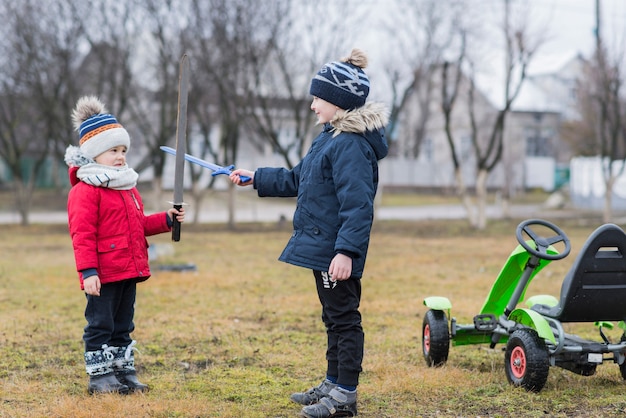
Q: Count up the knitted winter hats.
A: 2